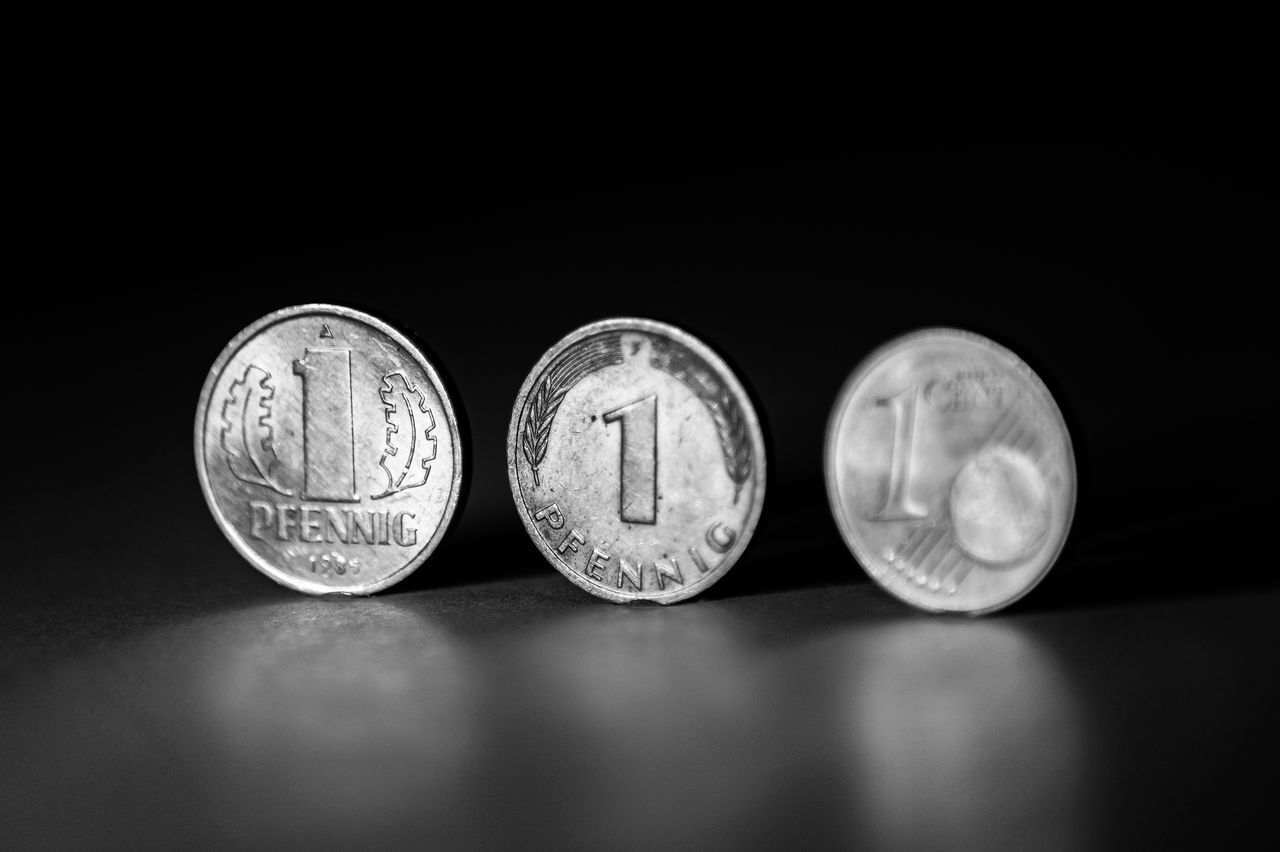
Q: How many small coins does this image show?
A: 3